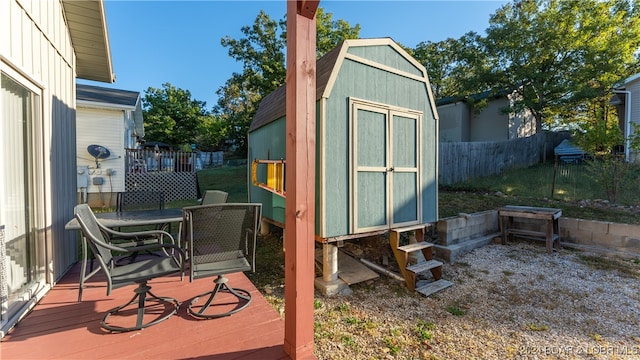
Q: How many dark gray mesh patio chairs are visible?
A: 4